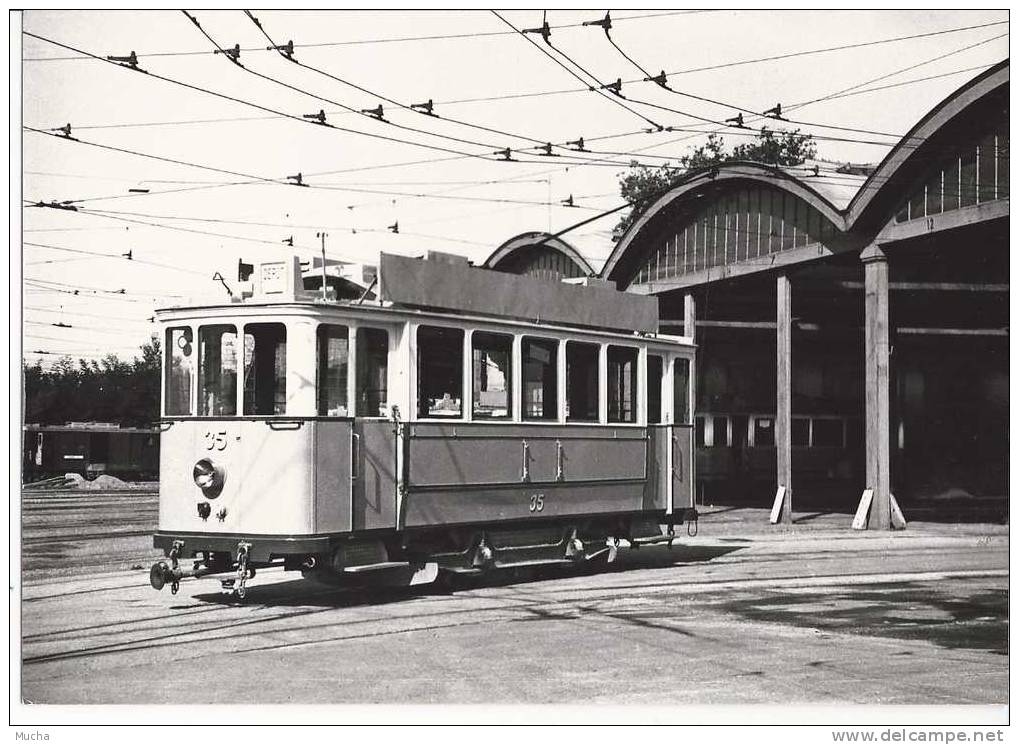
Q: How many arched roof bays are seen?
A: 3